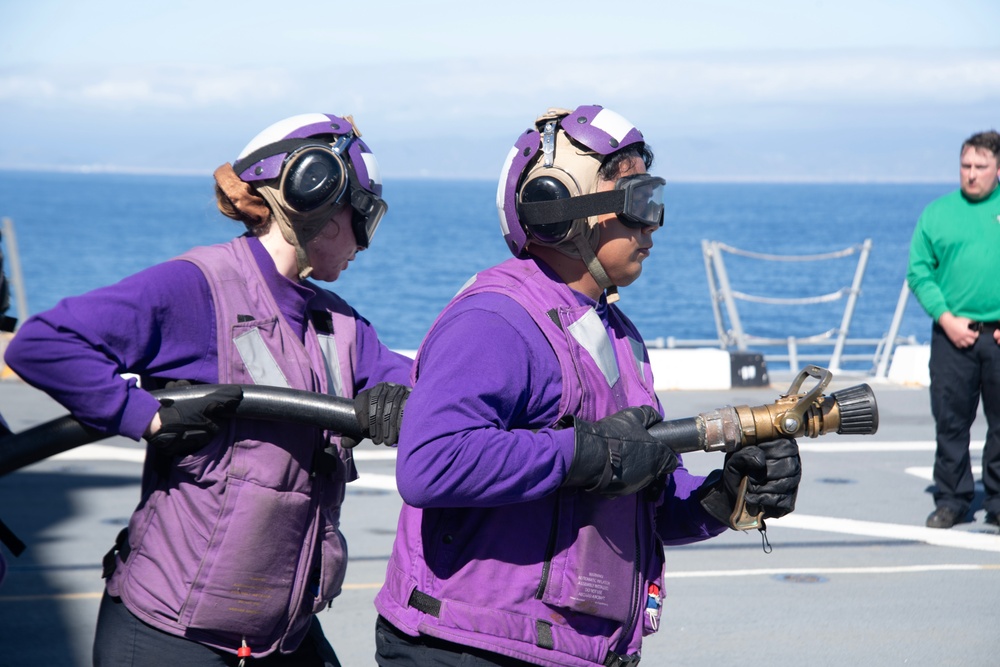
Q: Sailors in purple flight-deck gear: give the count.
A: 2